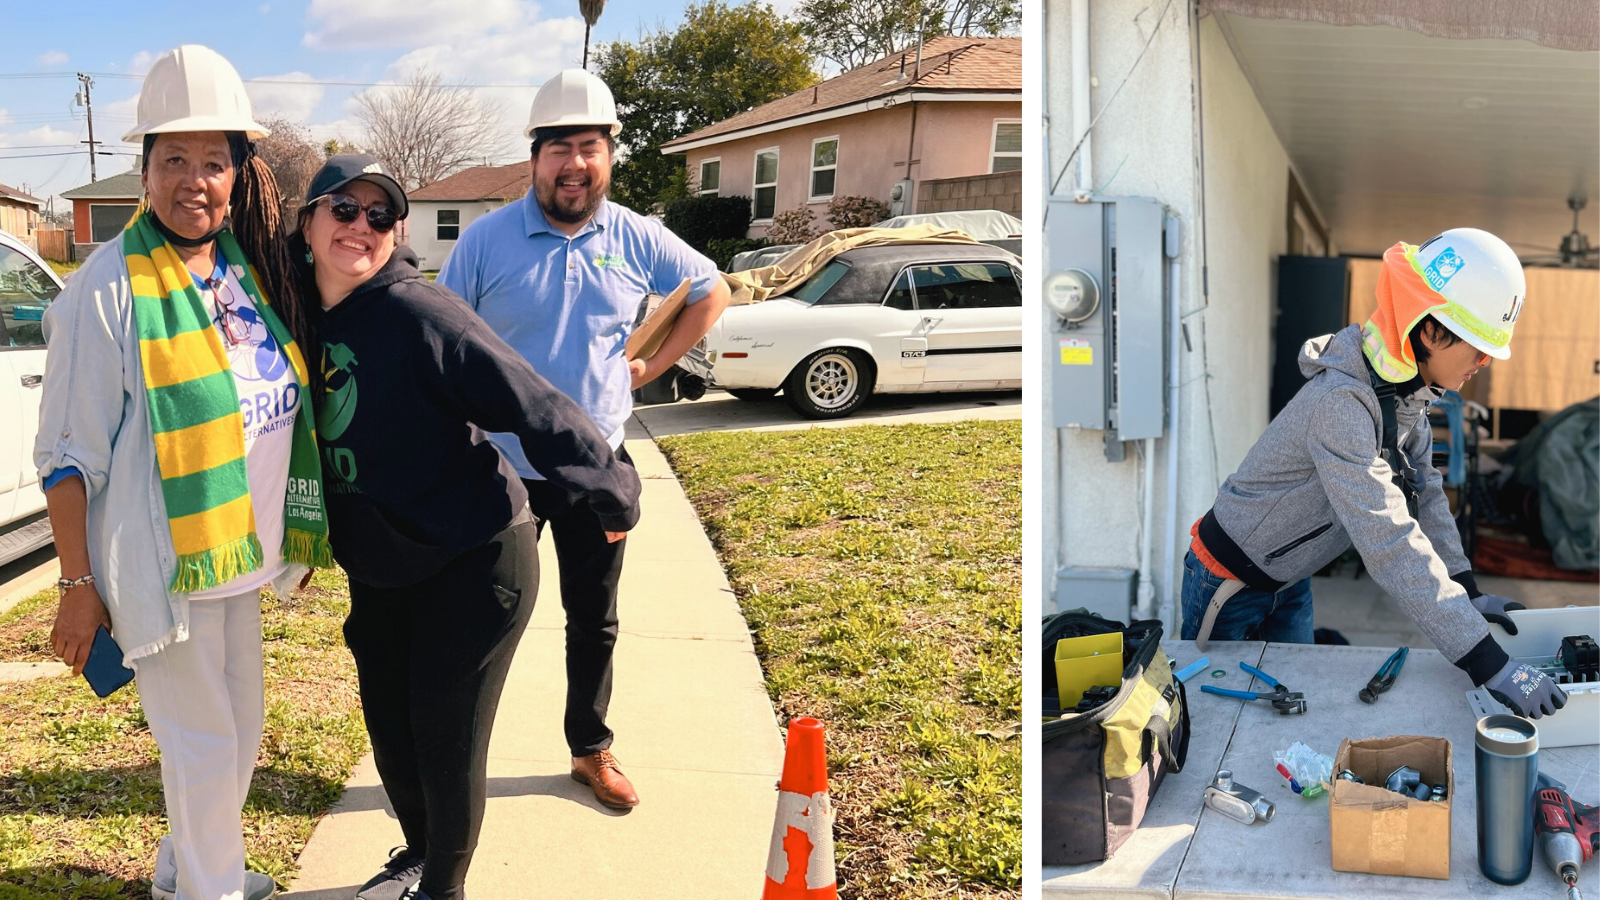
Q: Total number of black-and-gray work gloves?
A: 2